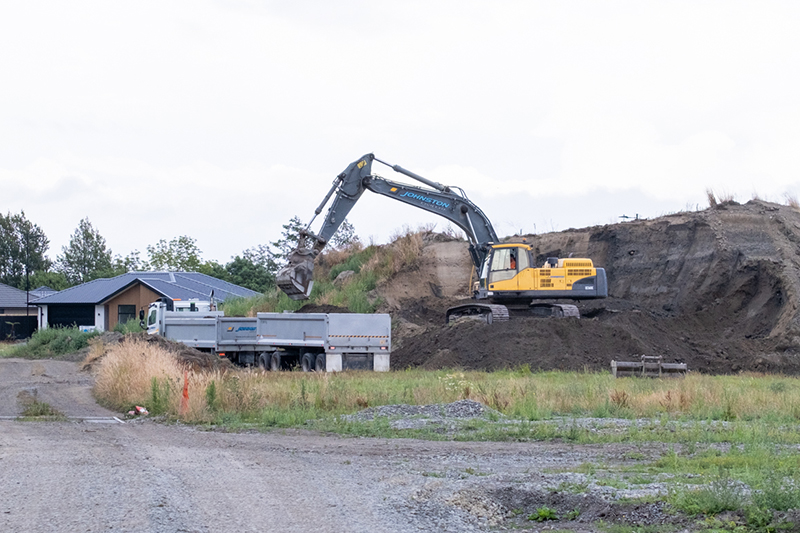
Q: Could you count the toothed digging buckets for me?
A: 1